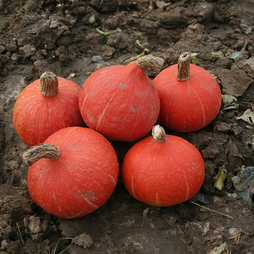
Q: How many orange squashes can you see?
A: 5